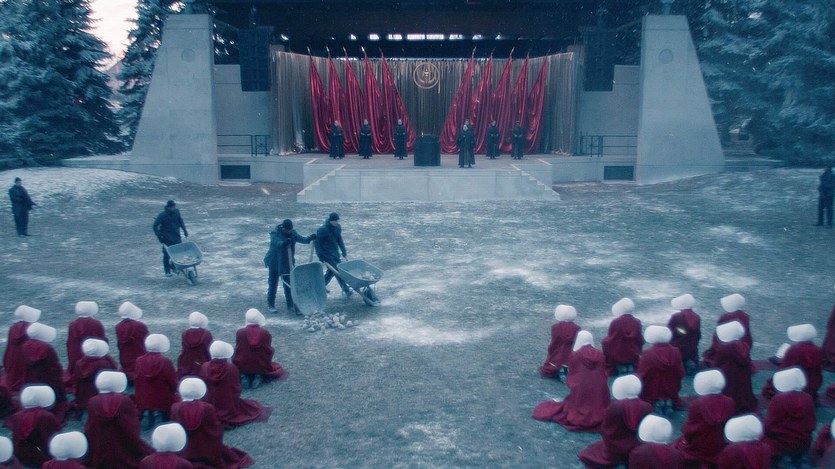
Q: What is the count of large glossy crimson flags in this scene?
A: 10